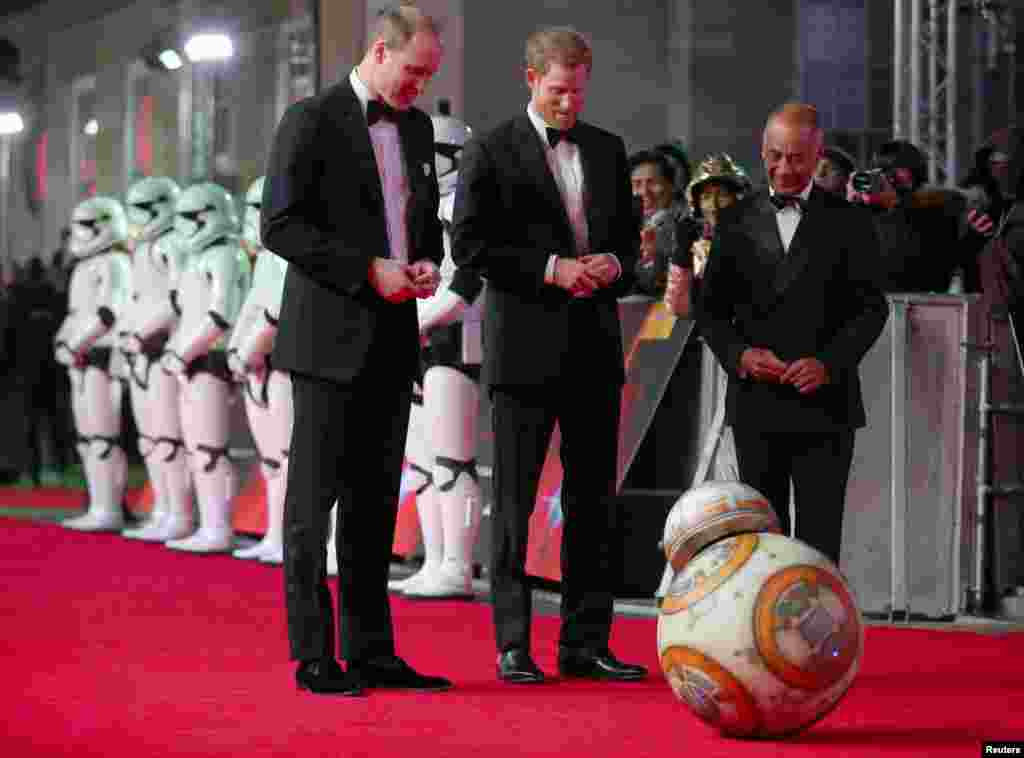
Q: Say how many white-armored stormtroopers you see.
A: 5